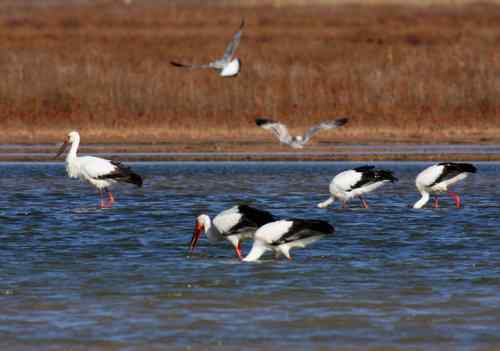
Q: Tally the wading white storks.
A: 5